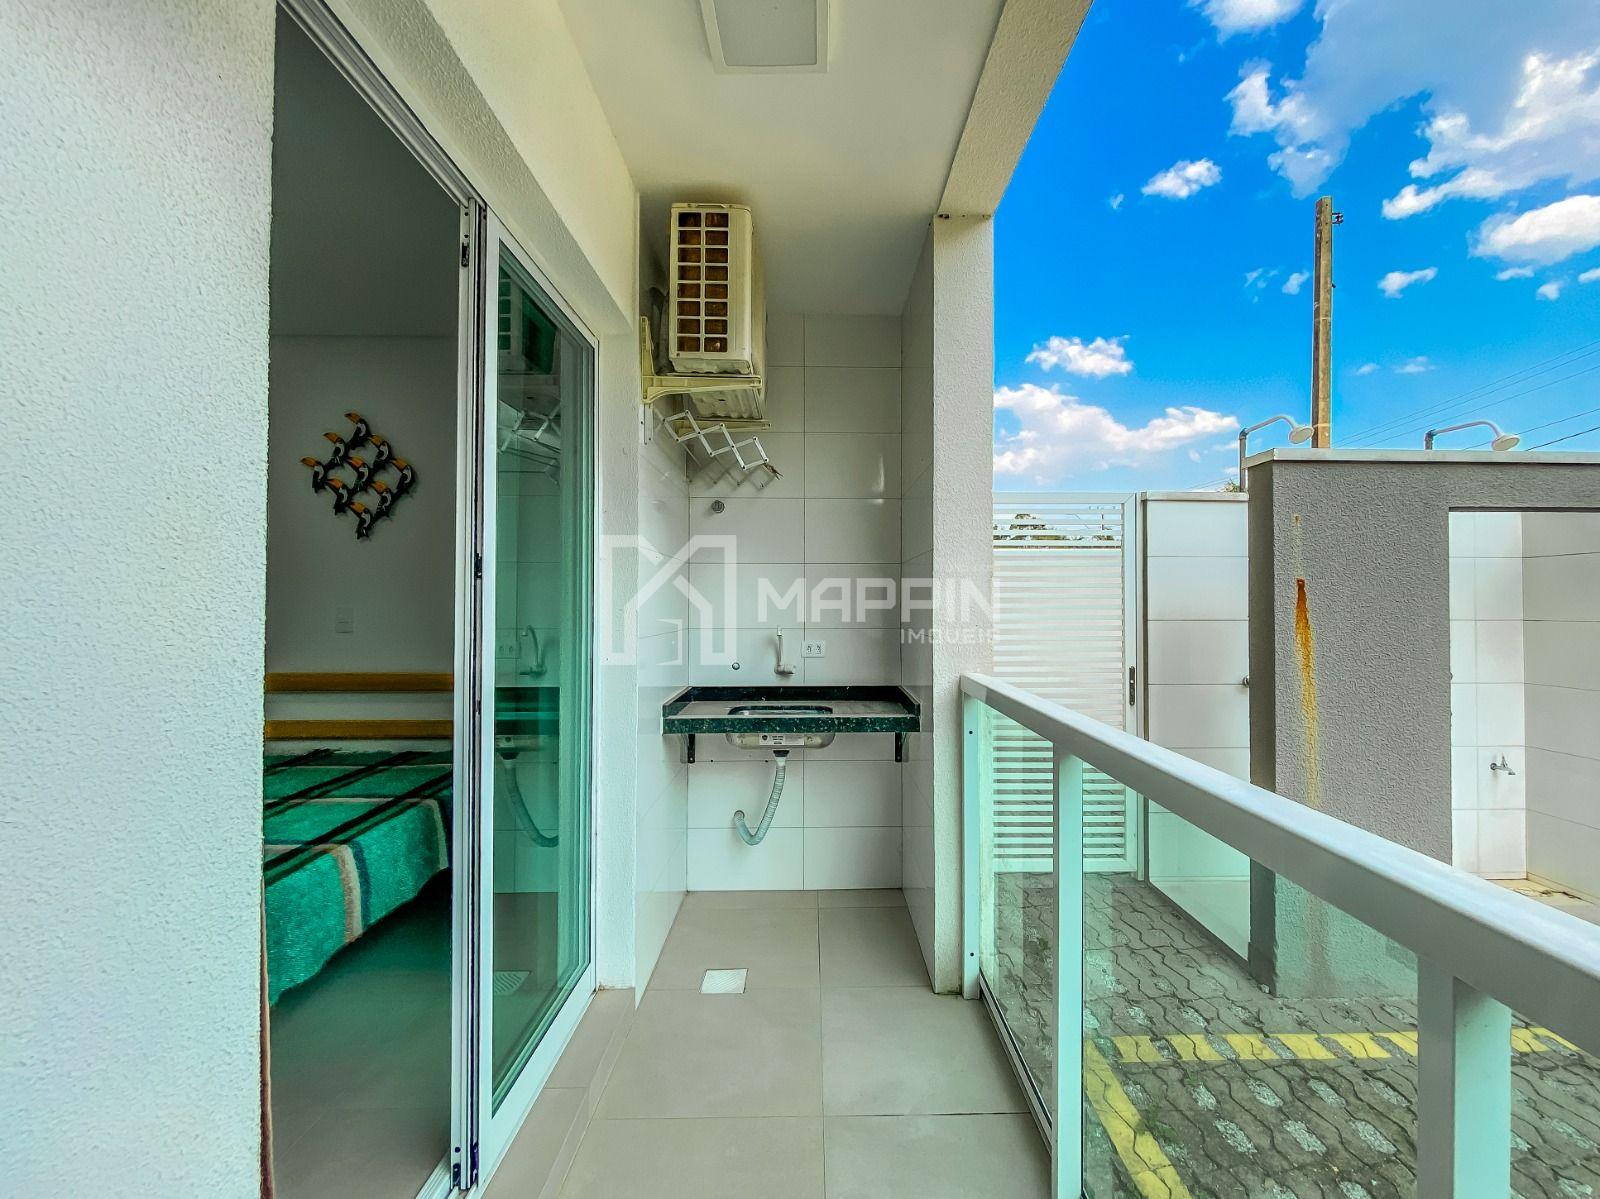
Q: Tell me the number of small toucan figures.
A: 9